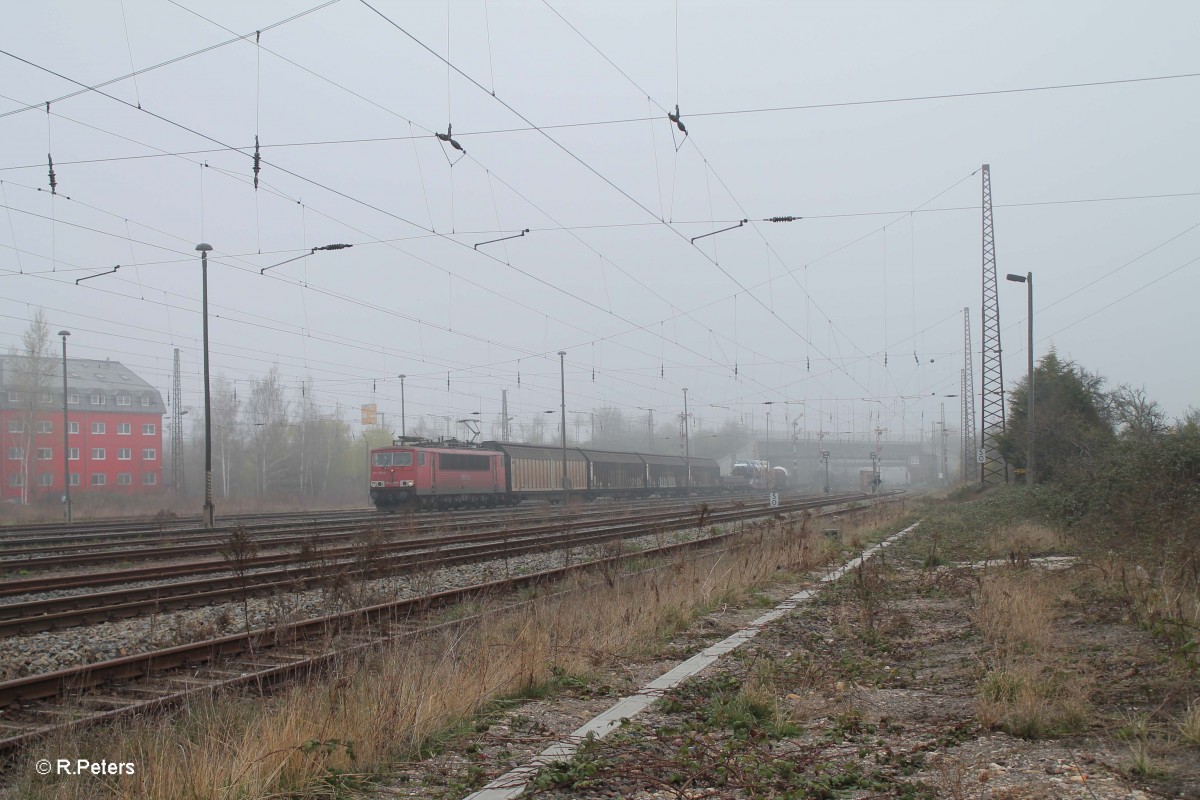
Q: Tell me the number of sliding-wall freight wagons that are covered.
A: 4